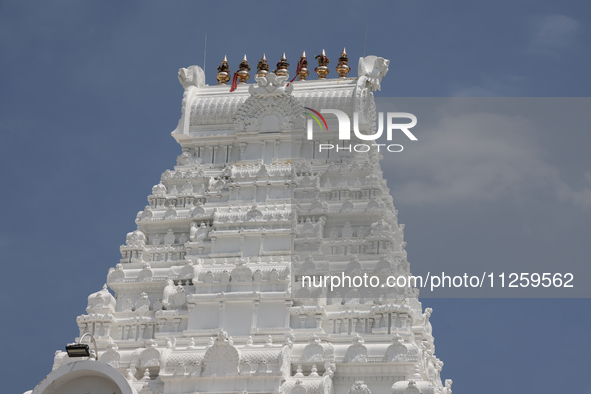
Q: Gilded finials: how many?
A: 7